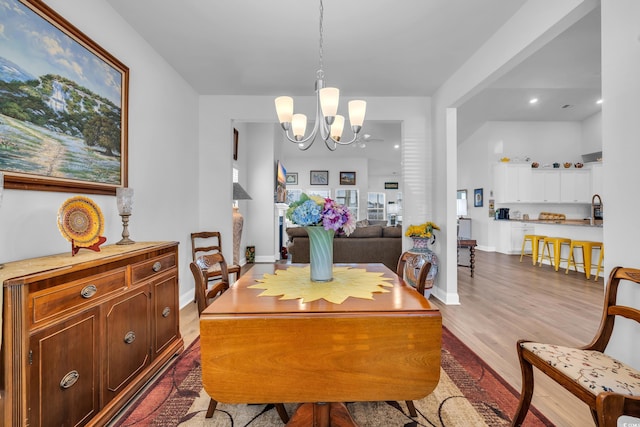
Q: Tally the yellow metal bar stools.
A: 4